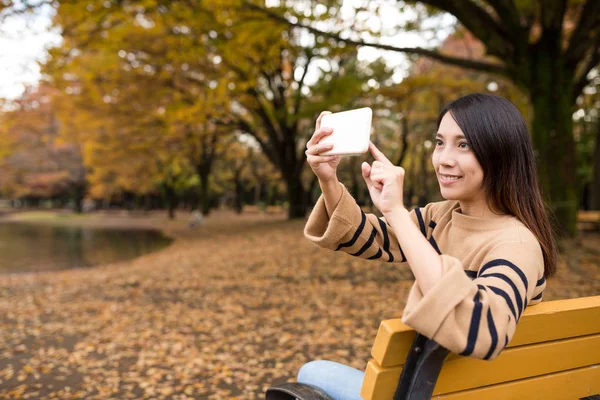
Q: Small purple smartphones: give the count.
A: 0